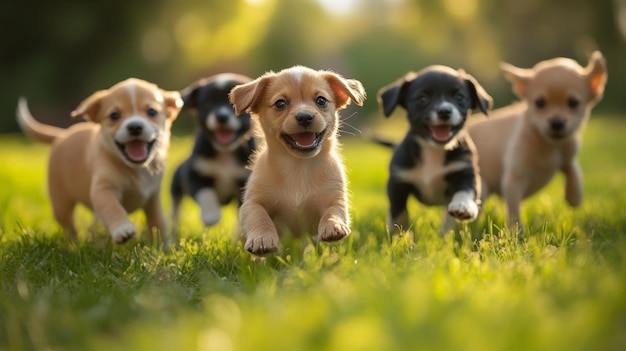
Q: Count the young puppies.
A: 5